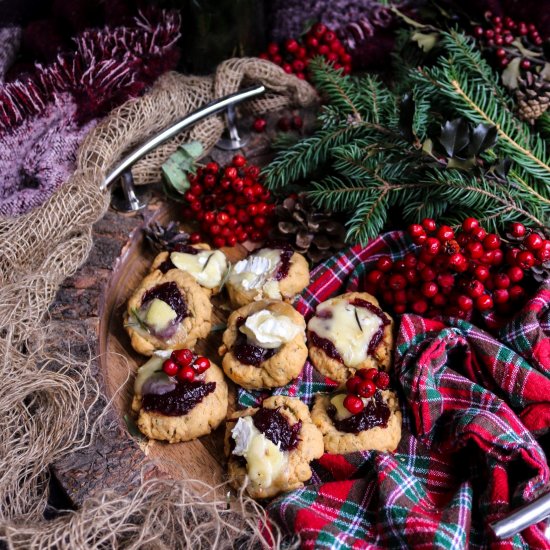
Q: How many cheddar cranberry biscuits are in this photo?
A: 8